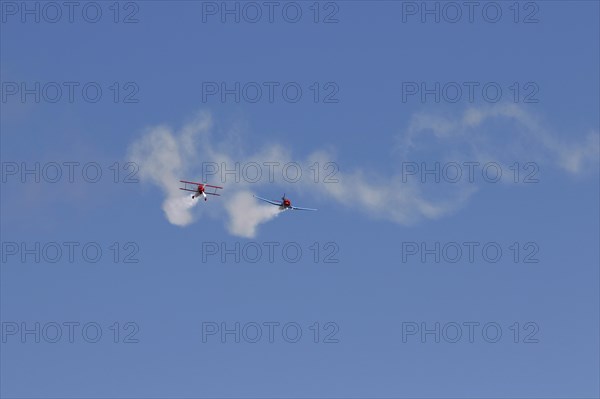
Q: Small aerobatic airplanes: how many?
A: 2